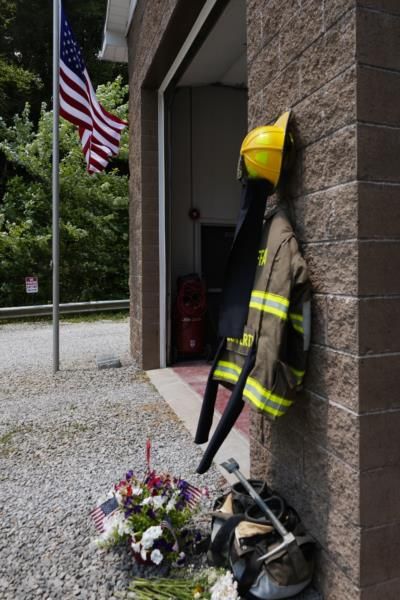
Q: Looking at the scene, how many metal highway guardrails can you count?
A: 1